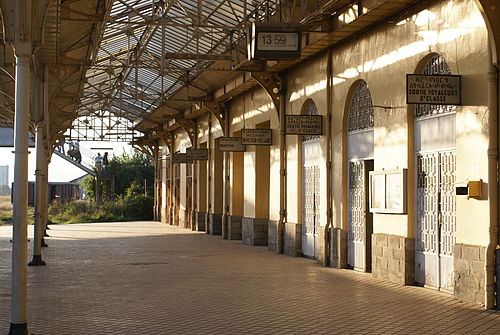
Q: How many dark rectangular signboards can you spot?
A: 6